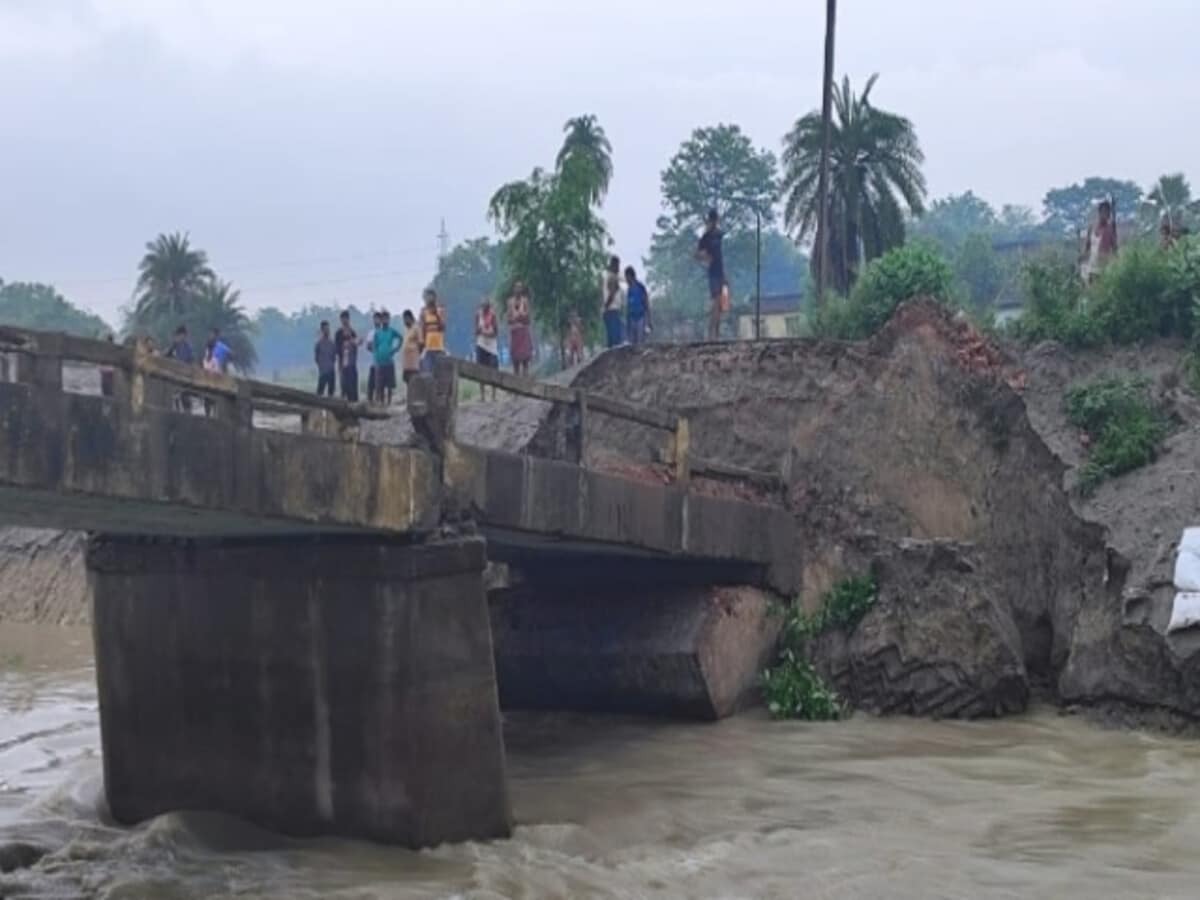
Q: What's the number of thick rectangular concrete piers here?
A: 1